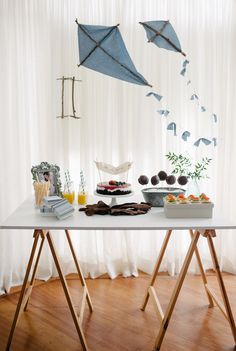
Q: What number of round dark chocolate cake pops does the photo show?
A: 5